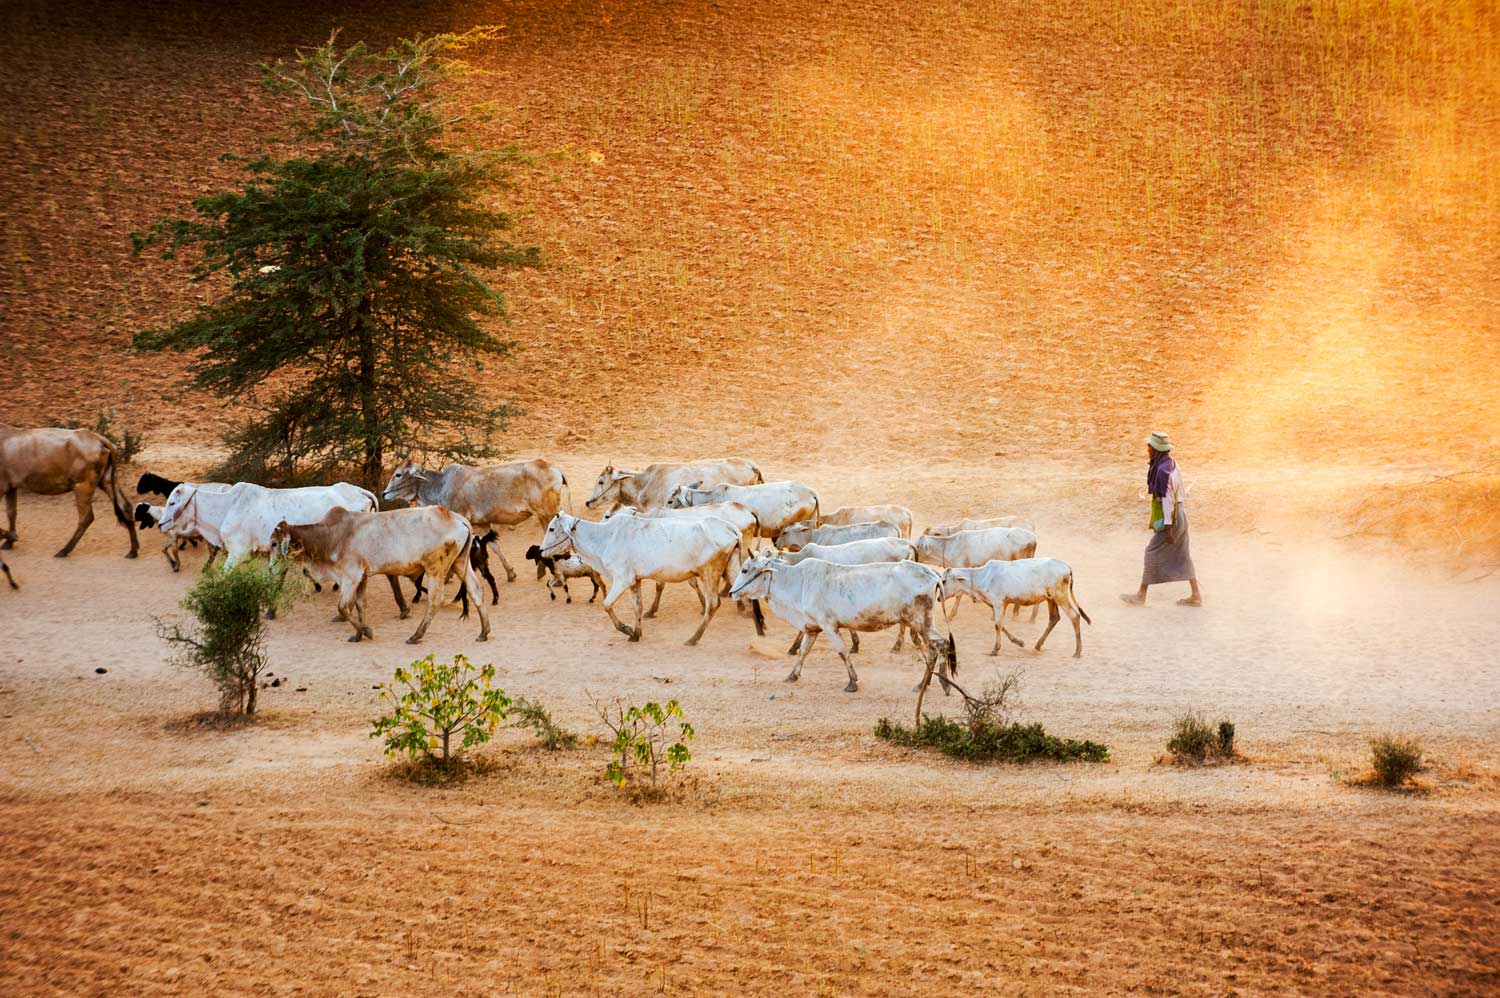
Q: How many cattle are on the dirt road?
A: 15